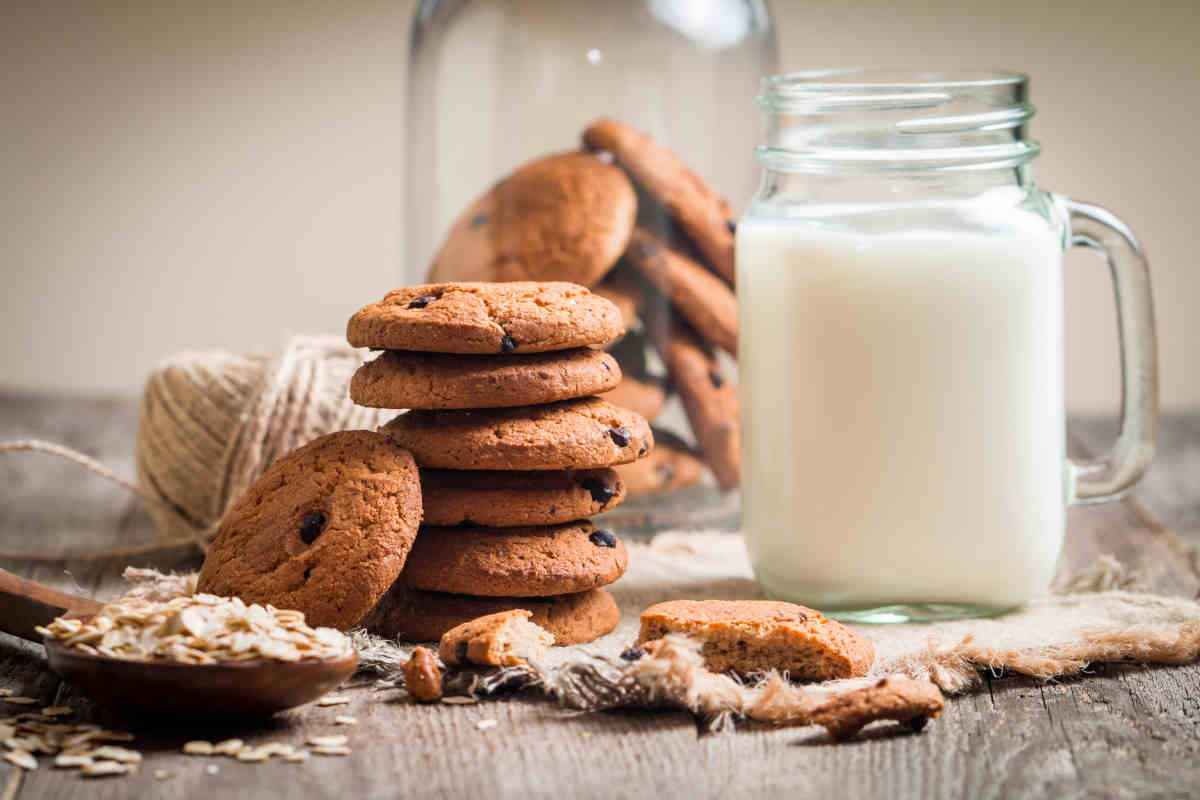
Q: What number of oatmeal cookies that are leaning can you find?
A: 1